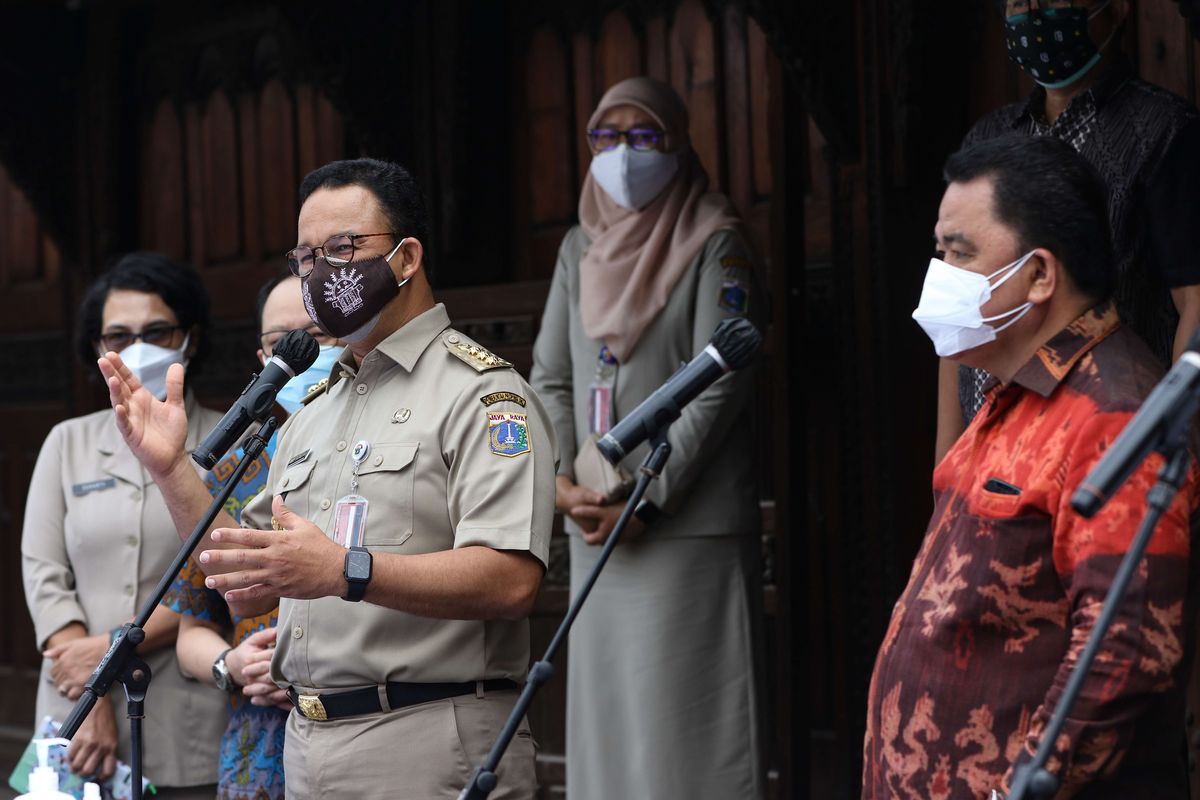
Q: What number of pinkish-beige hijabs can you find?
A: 1